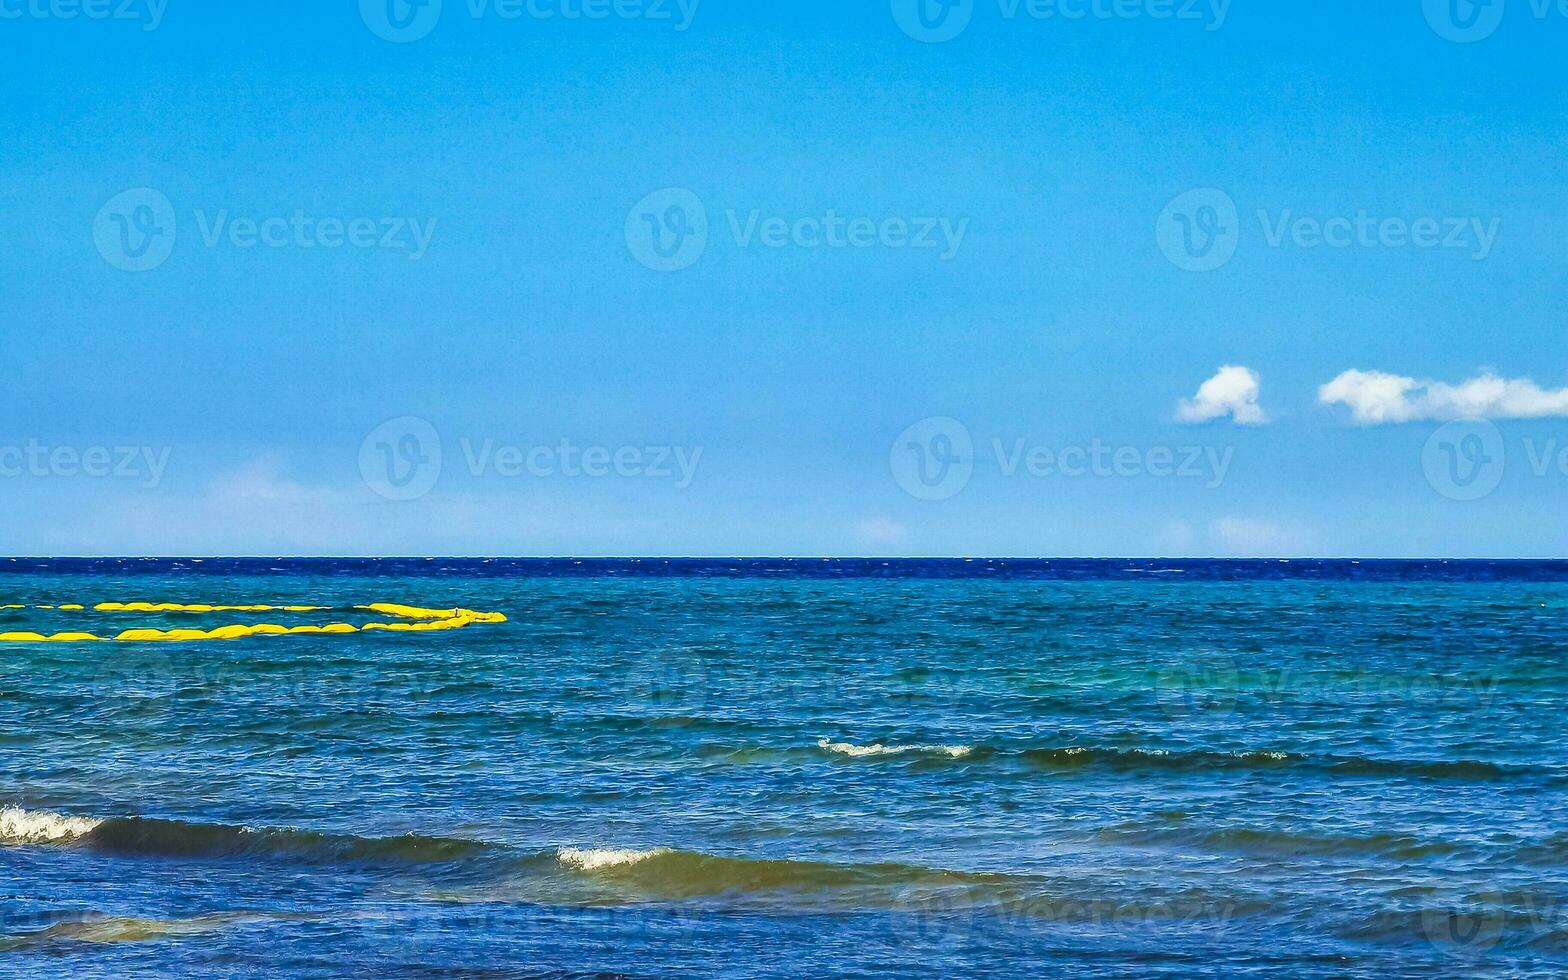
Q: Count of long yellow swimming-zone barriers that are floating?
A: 2